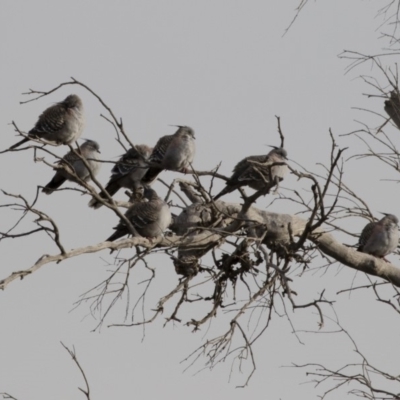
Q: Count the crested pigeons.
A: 7